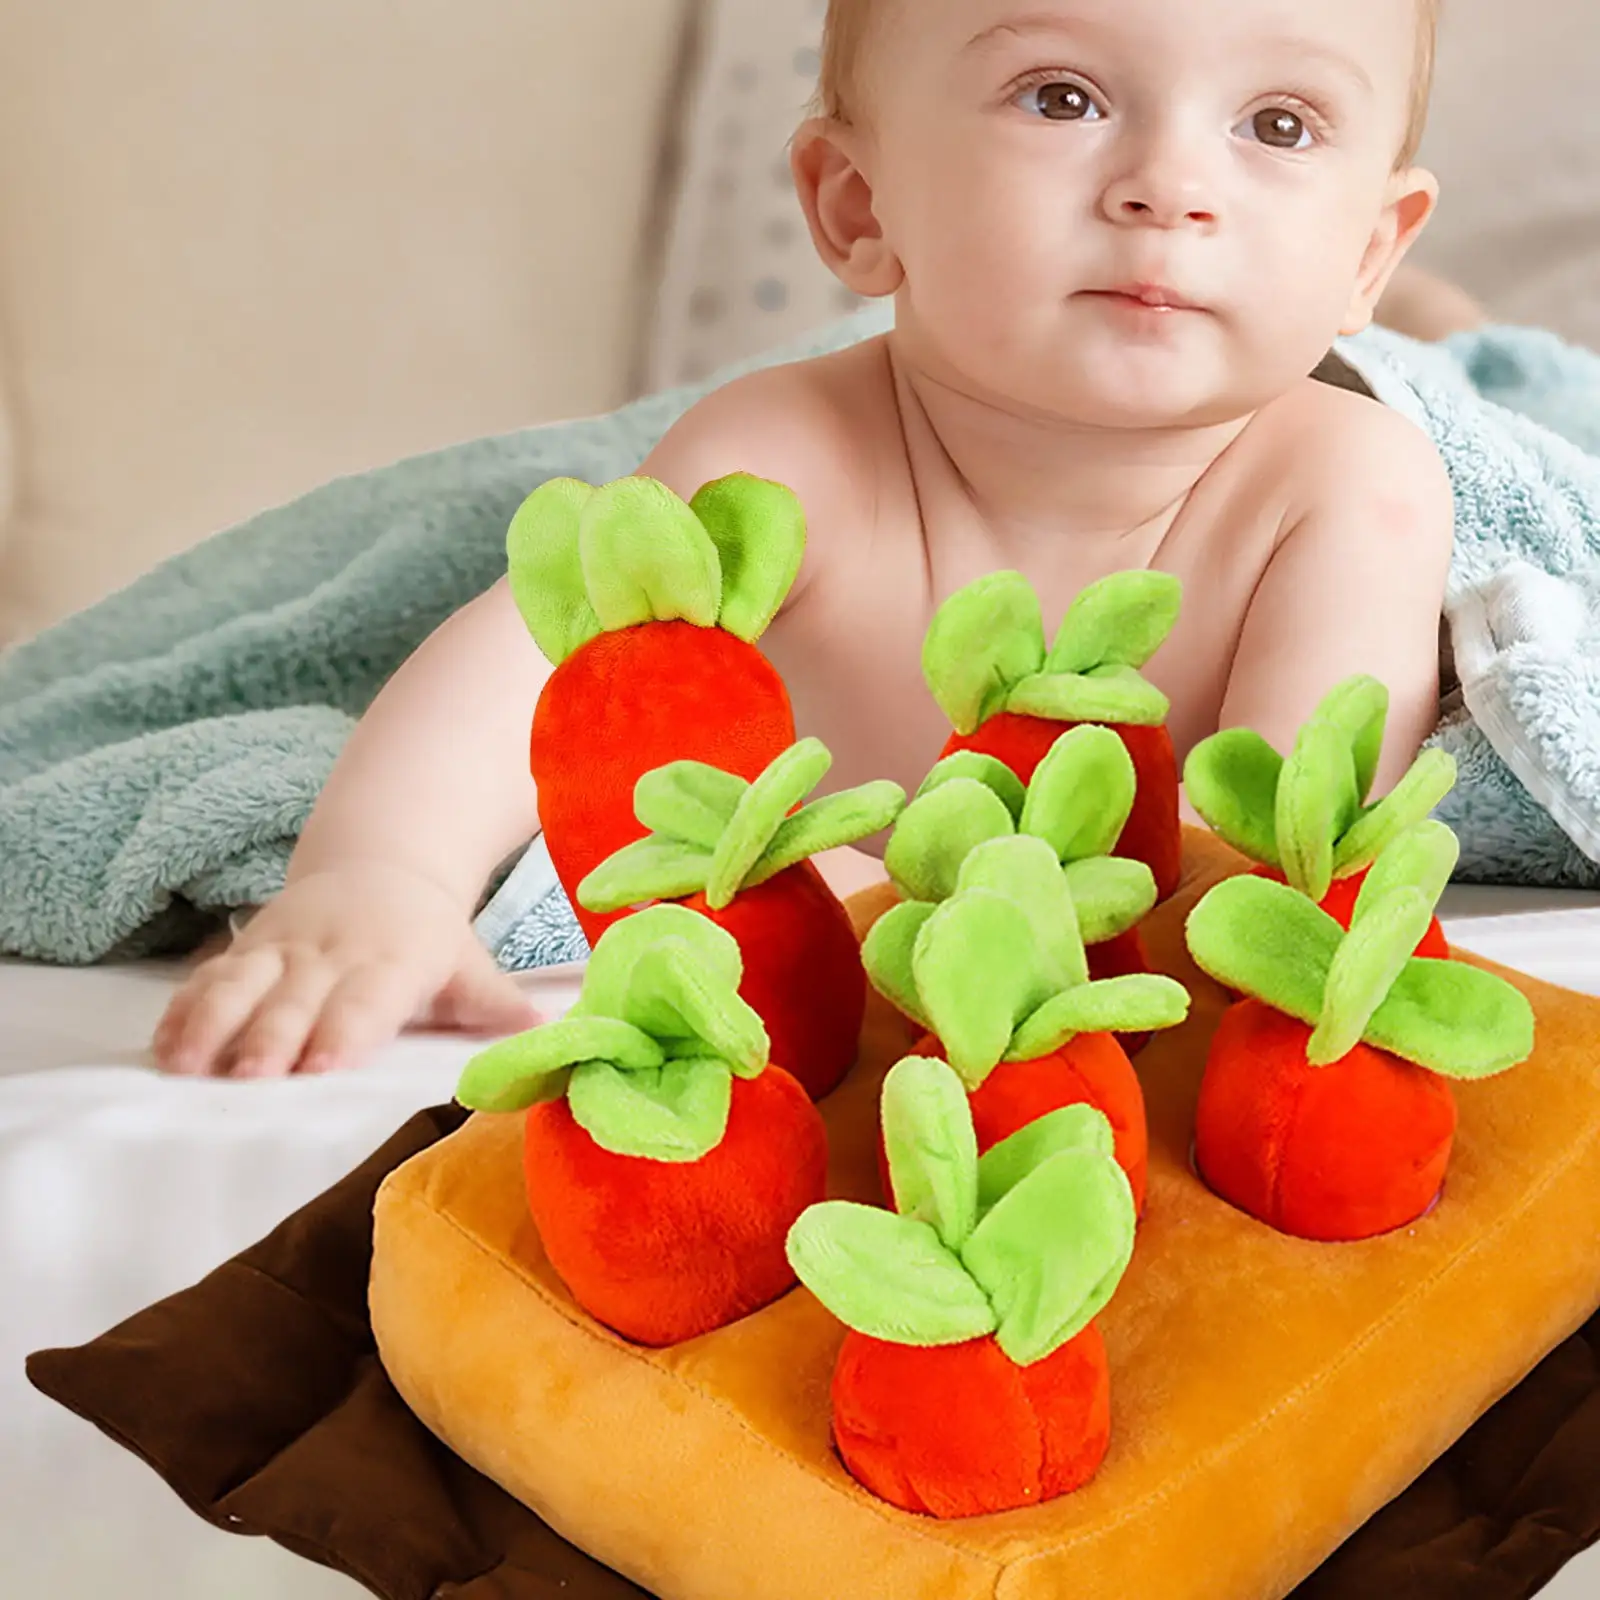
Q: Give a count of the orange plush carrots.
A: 9